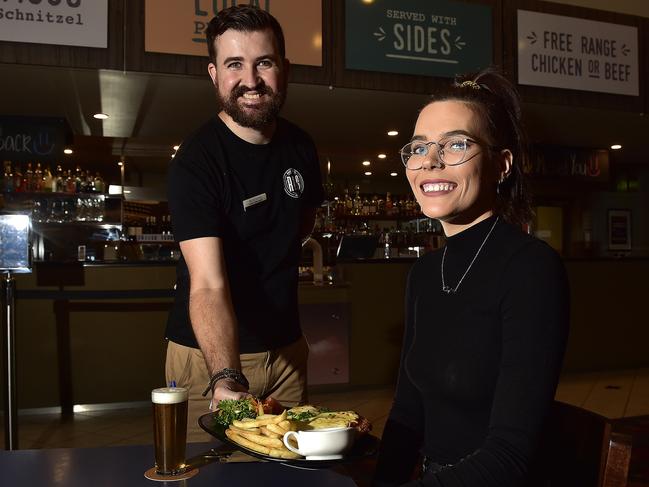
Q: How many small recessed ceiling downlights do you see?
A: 11